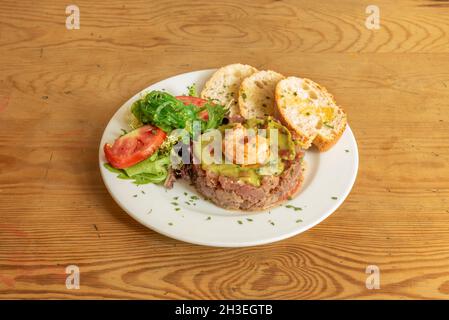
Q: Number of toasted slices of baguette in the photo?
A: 3